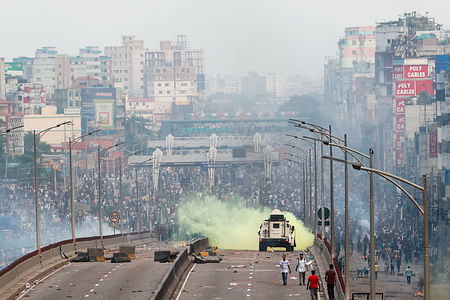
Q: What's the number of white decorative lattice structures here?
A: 6